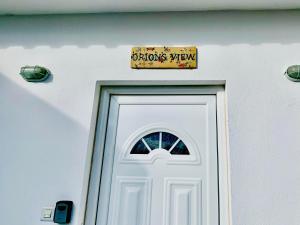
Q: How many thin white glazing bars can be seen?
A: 3